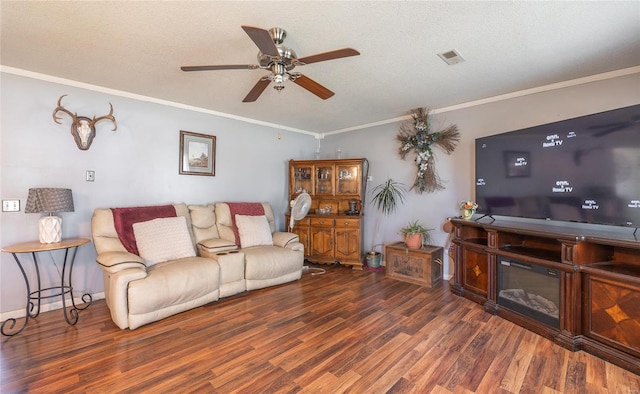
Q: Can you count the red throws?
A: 2